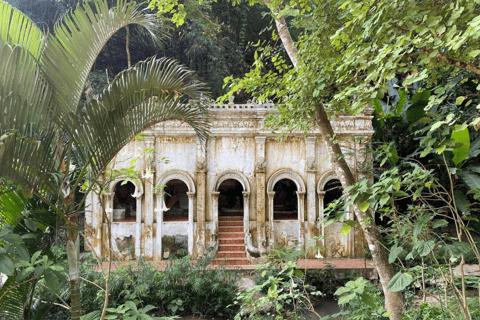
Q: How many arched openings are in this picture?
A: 5